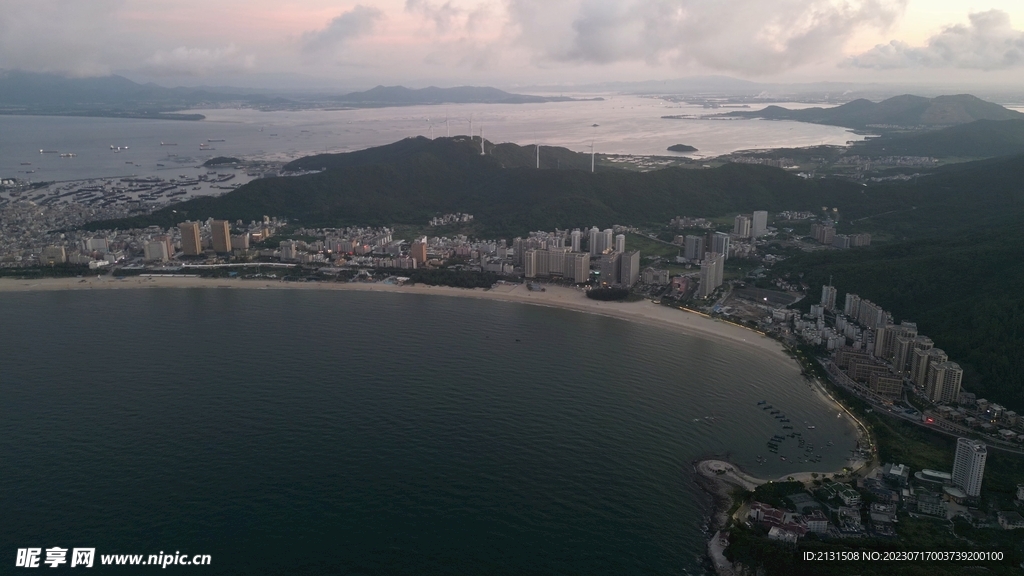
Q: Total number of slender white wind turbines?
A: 6